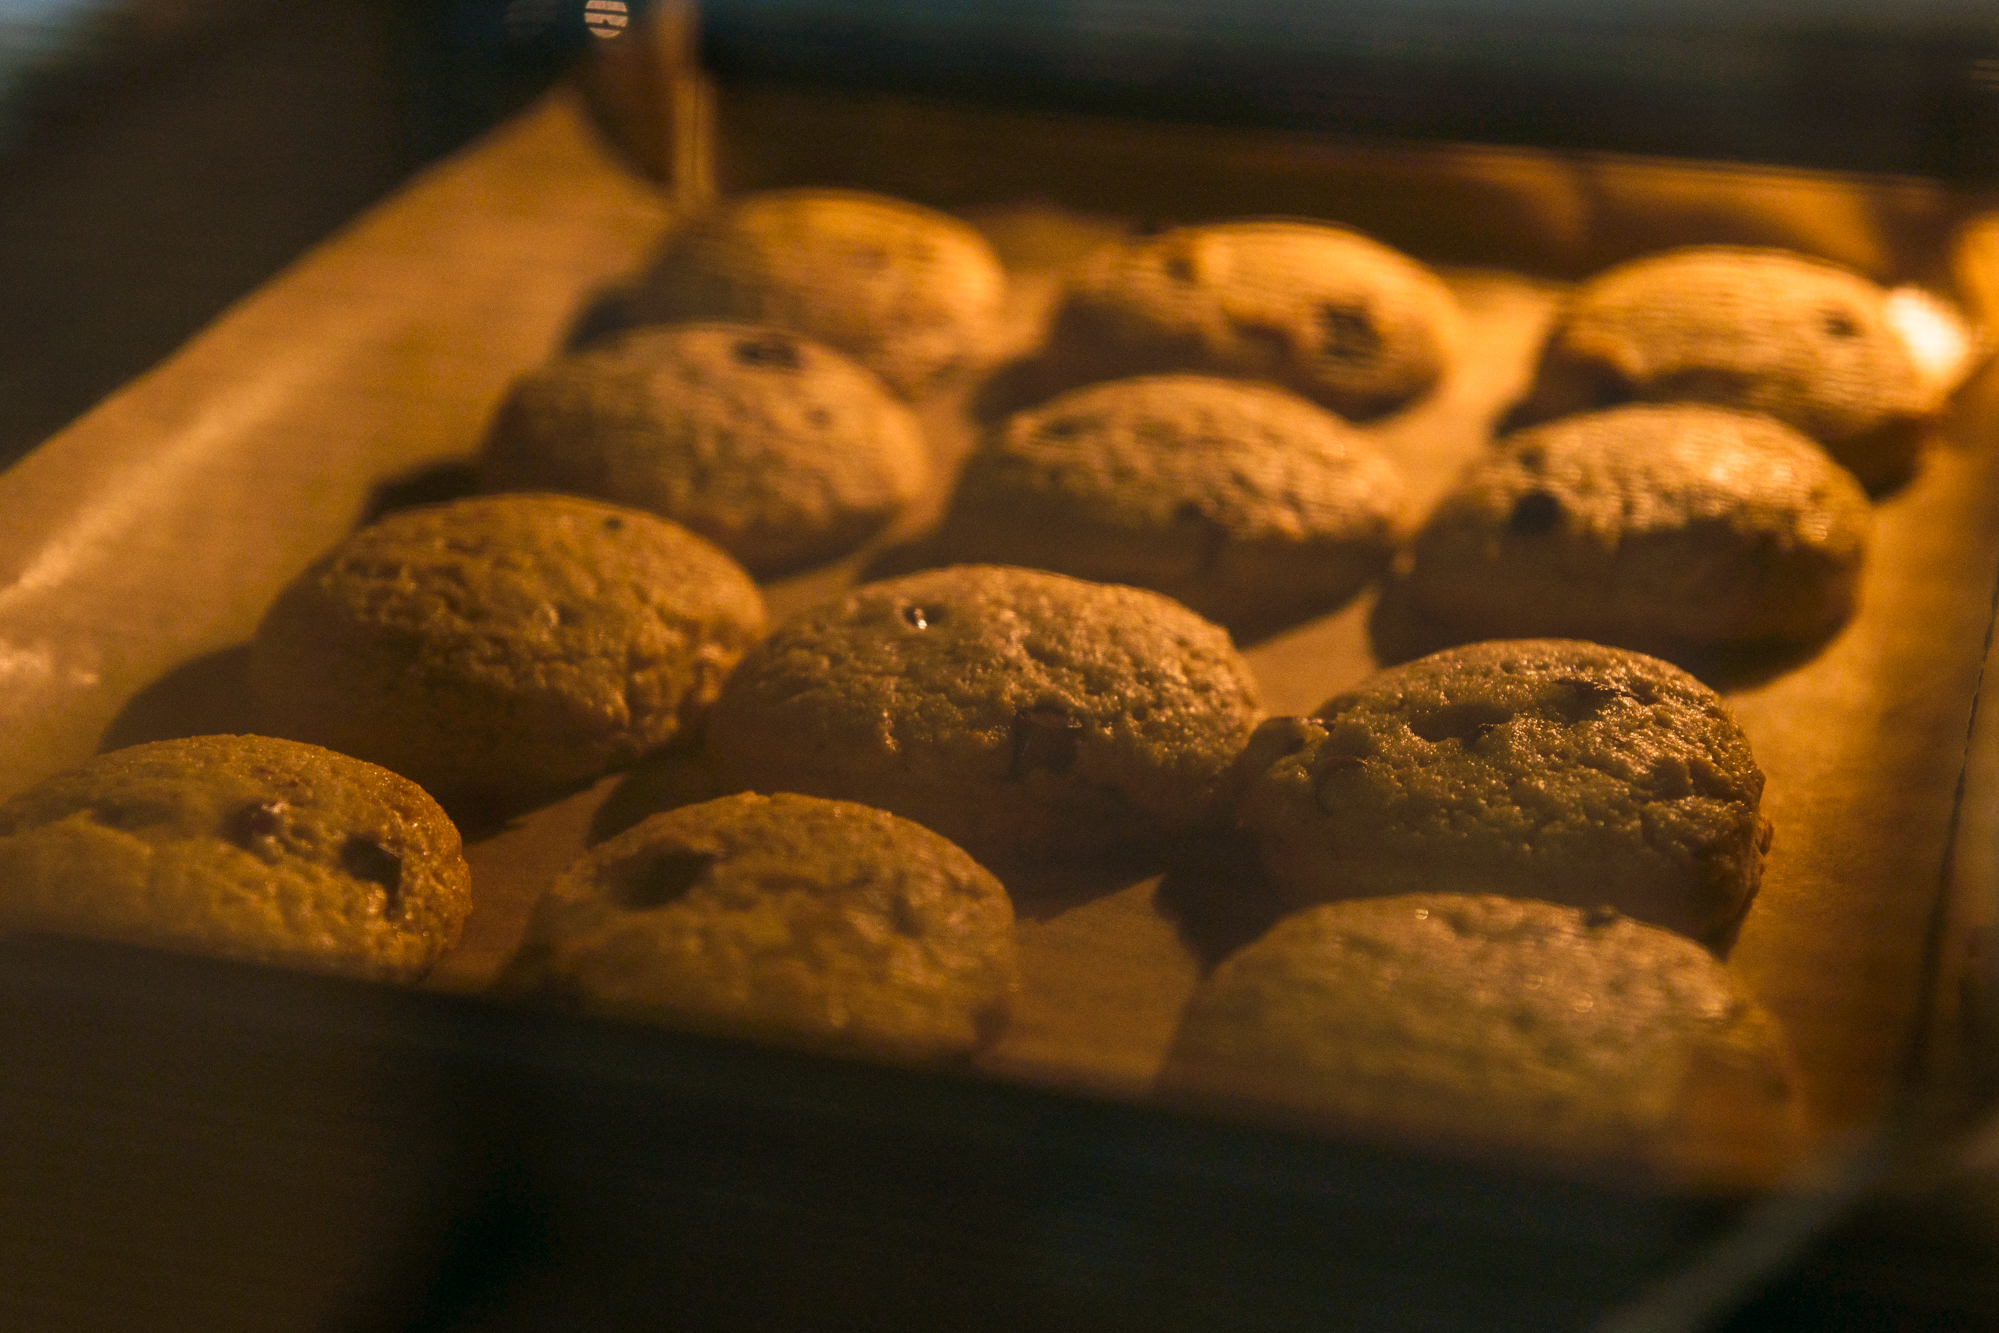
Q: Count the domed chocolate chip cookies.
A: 12